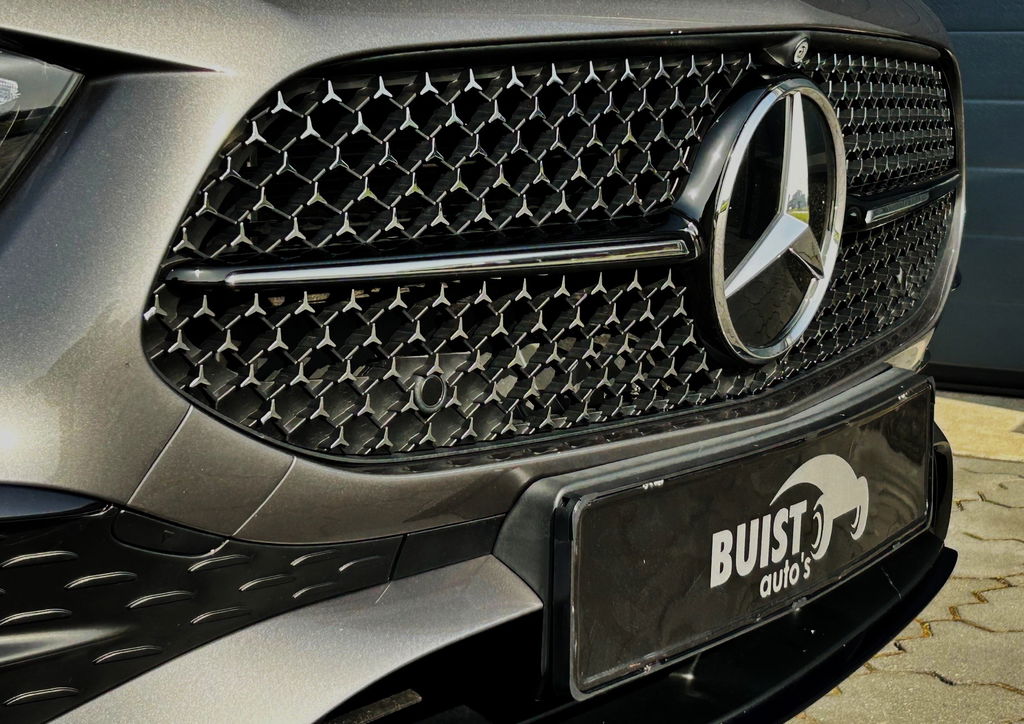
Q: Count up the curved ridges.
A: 12